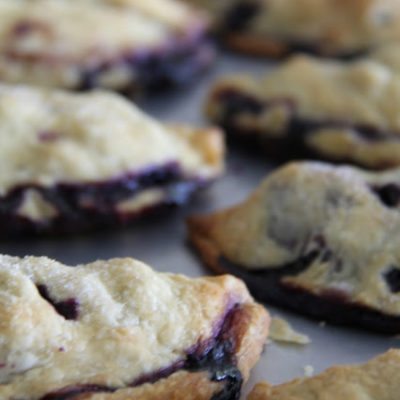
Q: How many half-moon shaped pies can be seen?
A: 7